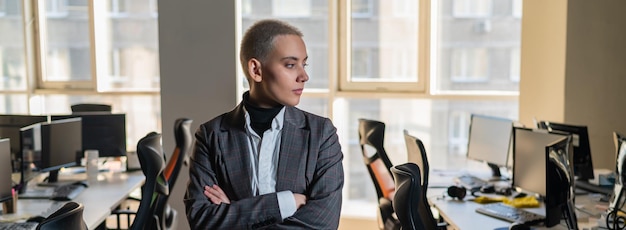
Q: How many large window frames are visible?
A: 2